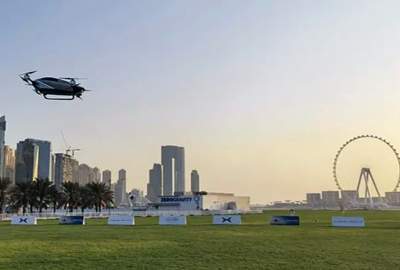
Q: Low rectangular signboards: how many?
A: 7